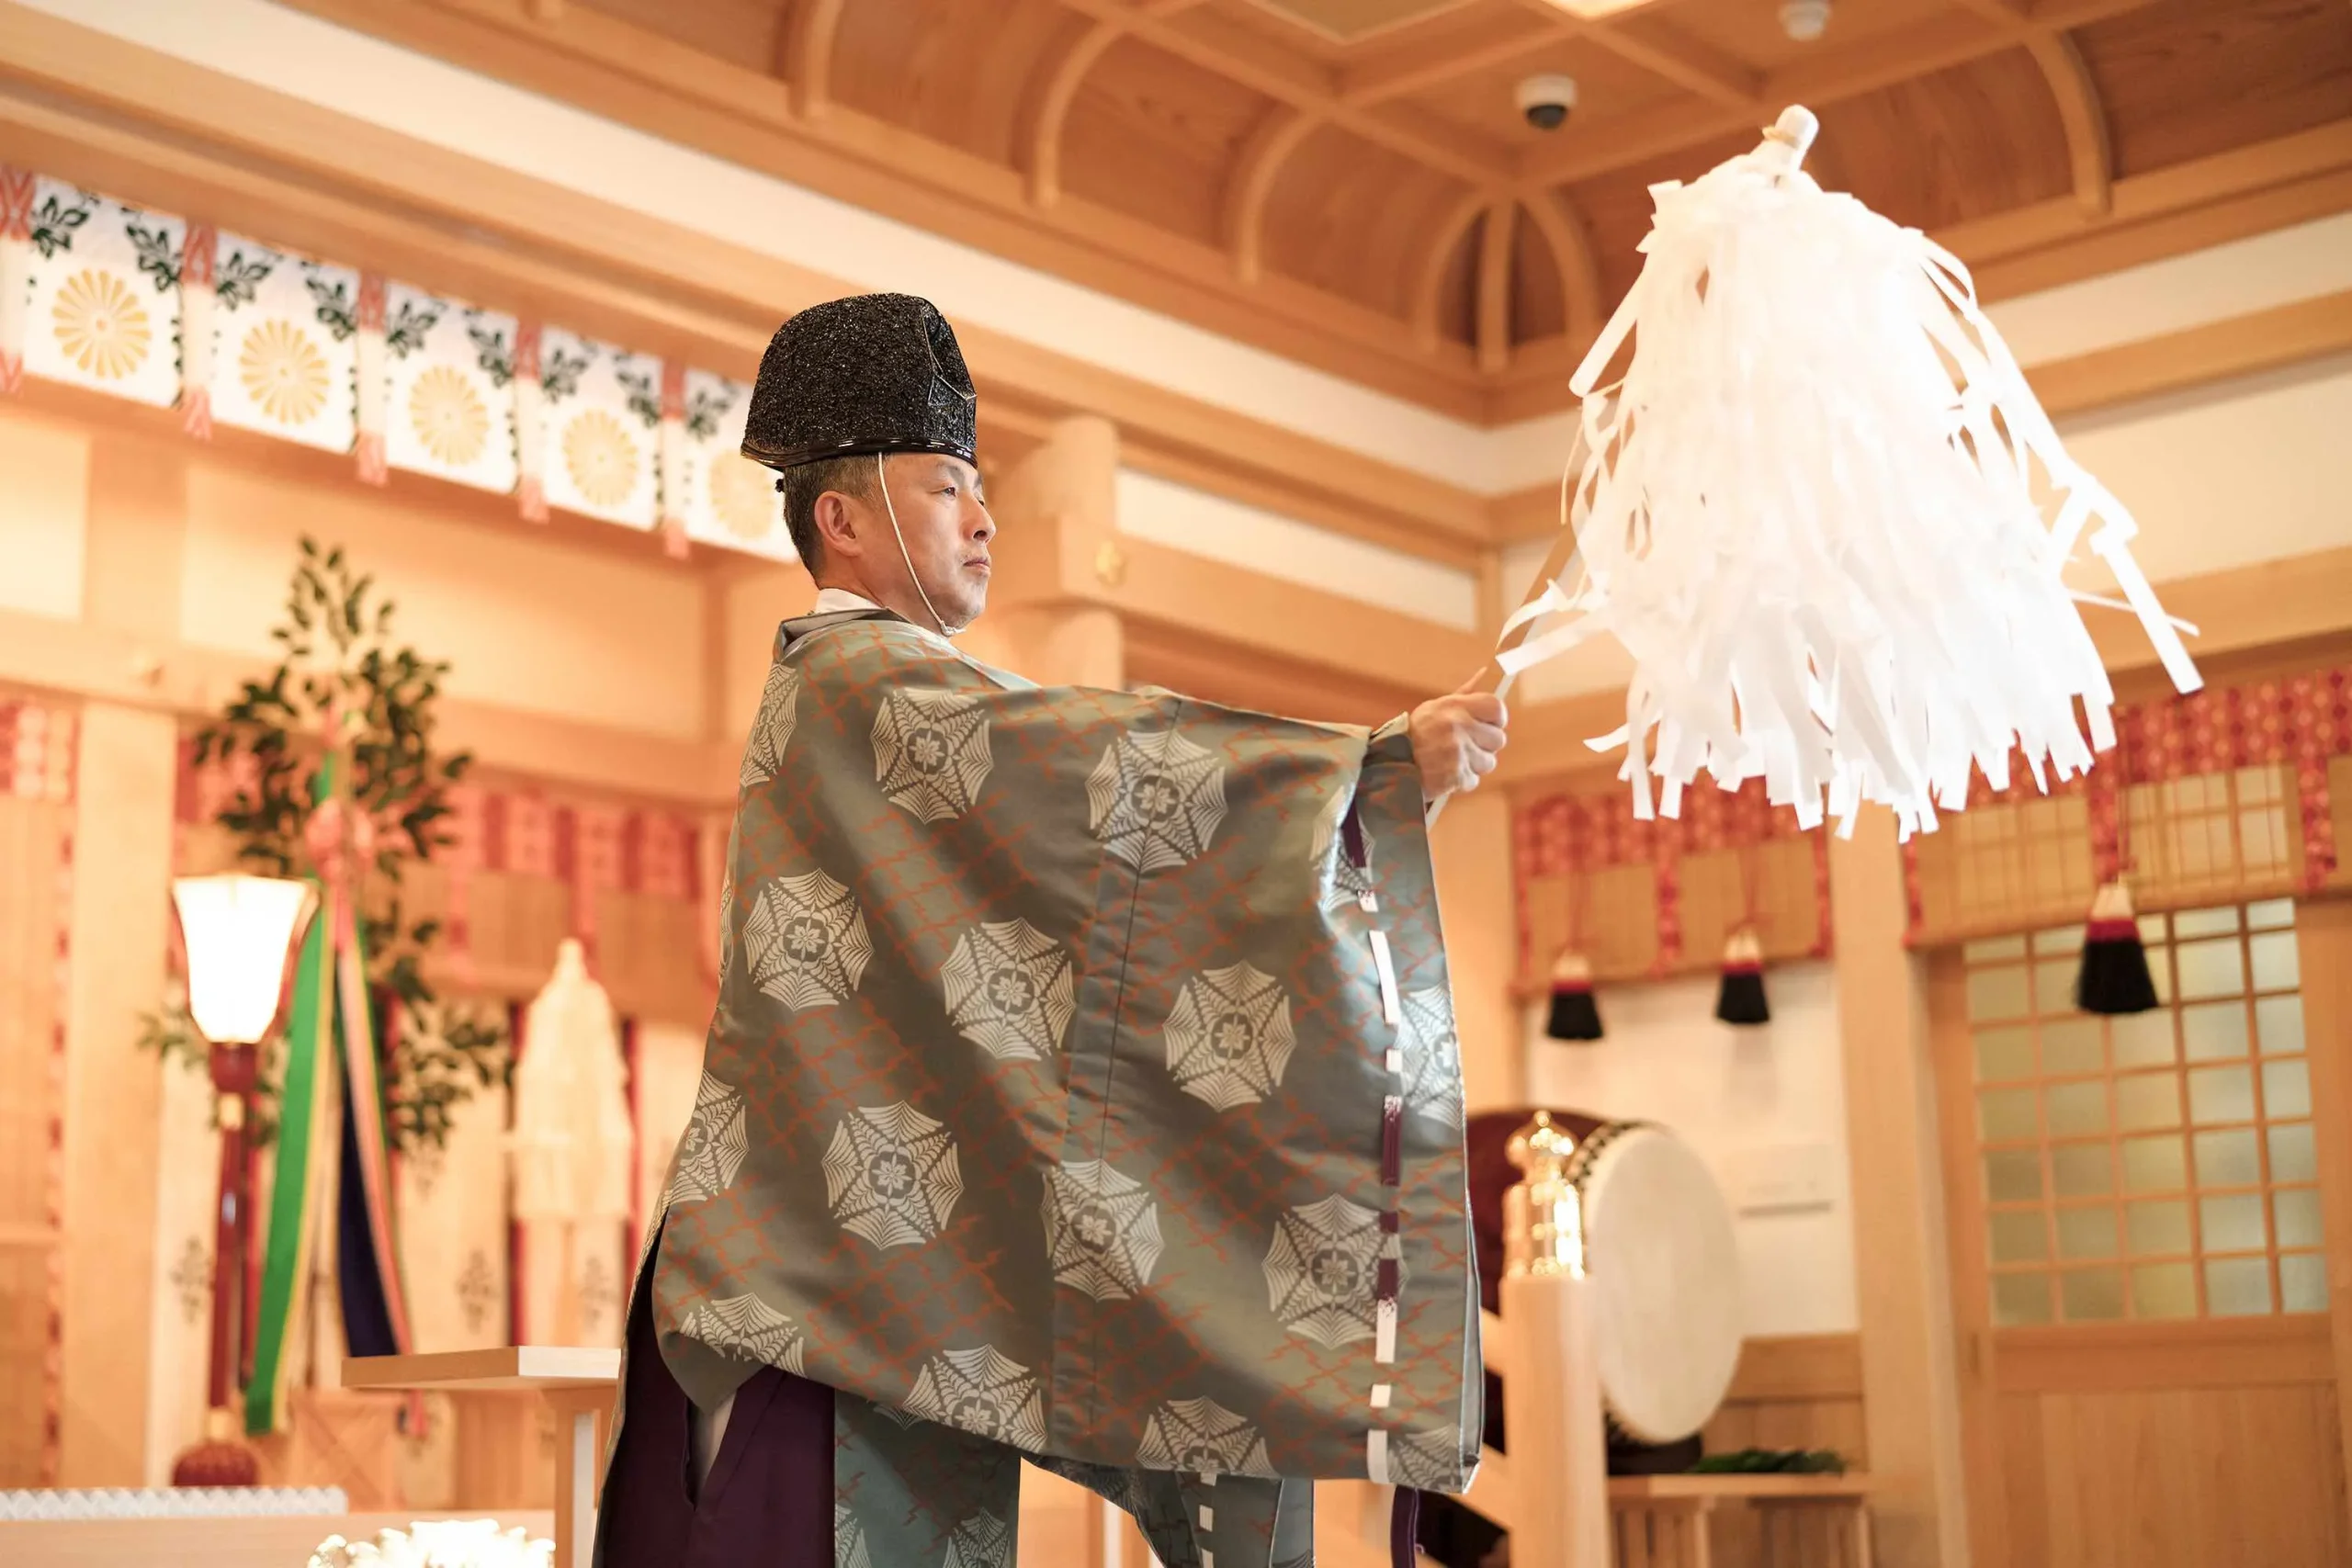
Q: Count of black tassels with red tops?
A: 3